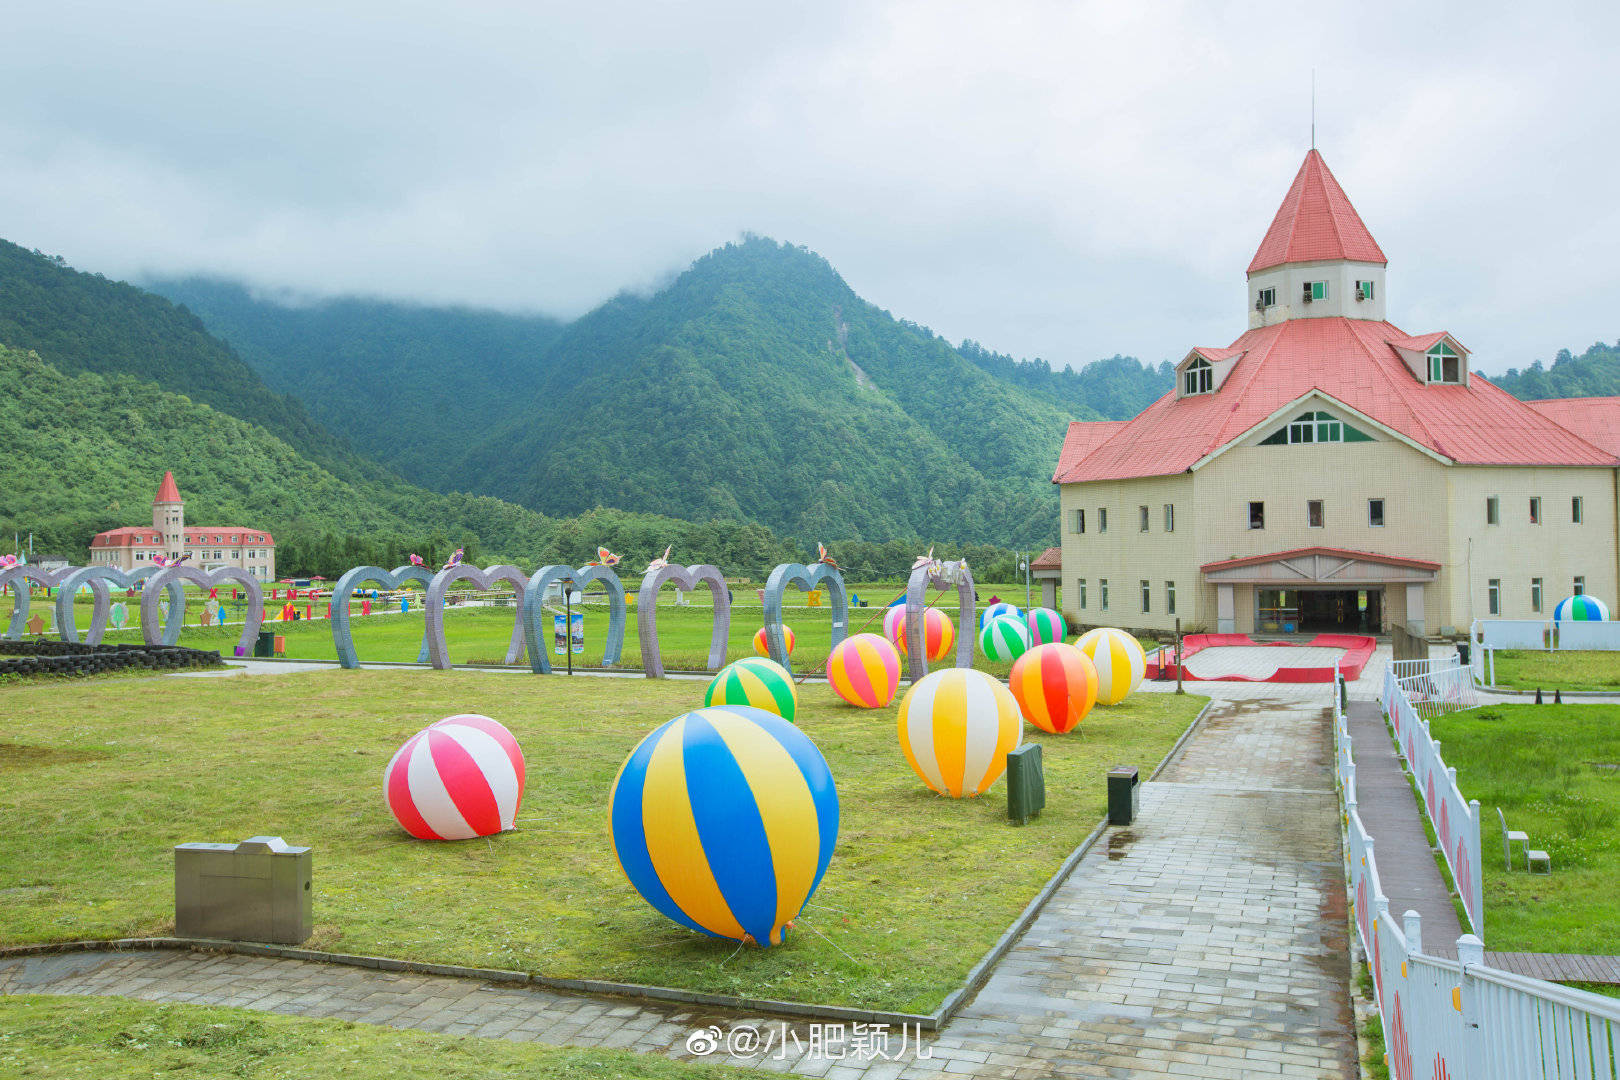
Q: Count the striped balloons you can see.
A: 14